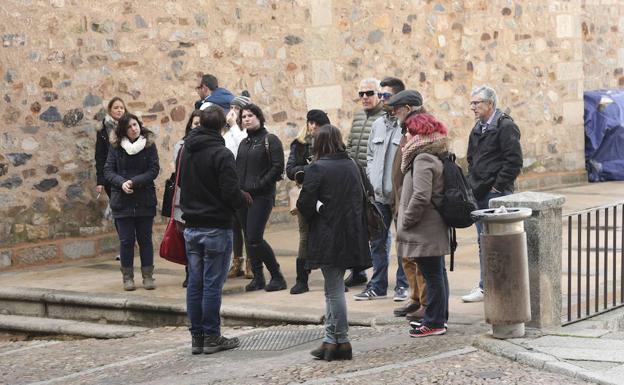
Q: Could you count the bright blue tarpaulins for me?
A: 1